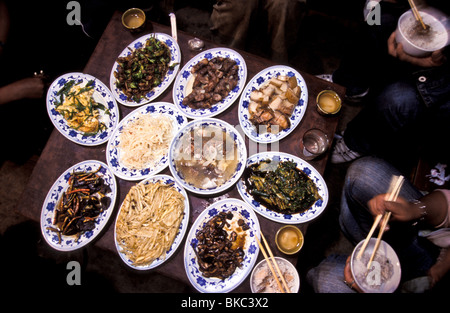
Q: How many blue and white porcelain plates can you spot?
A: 10